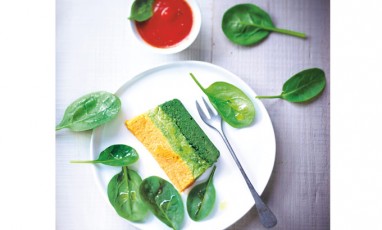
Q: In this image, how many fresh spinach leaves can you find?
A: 9